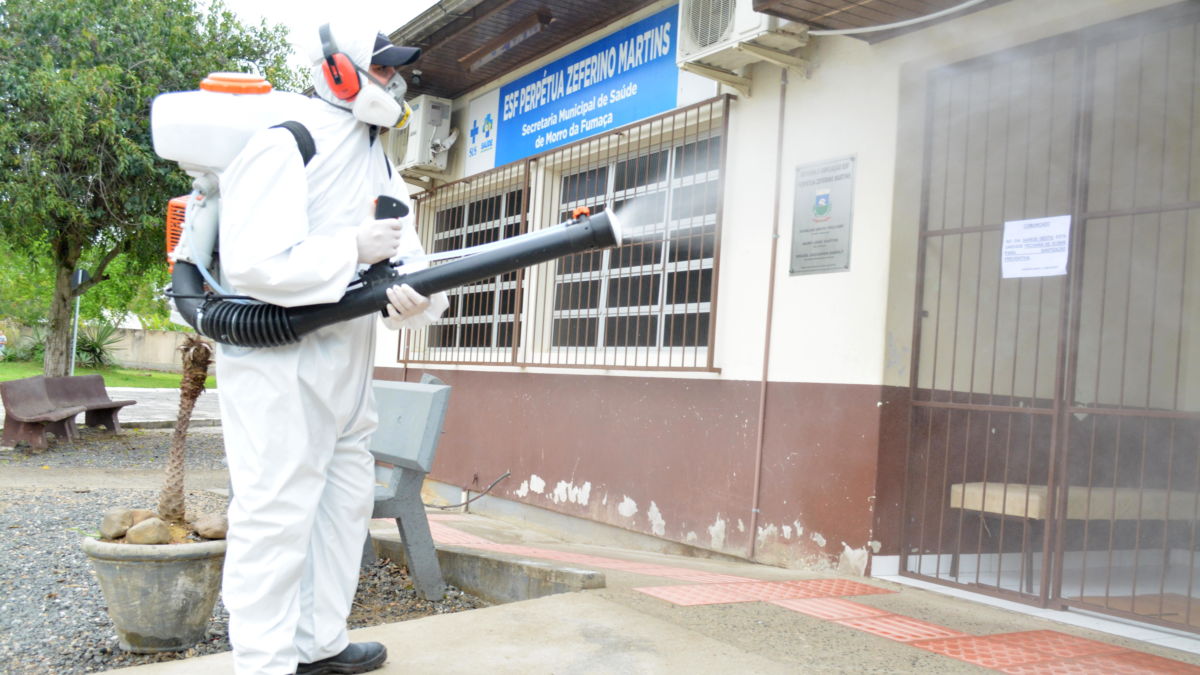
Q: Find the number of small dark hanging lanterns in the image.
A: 0